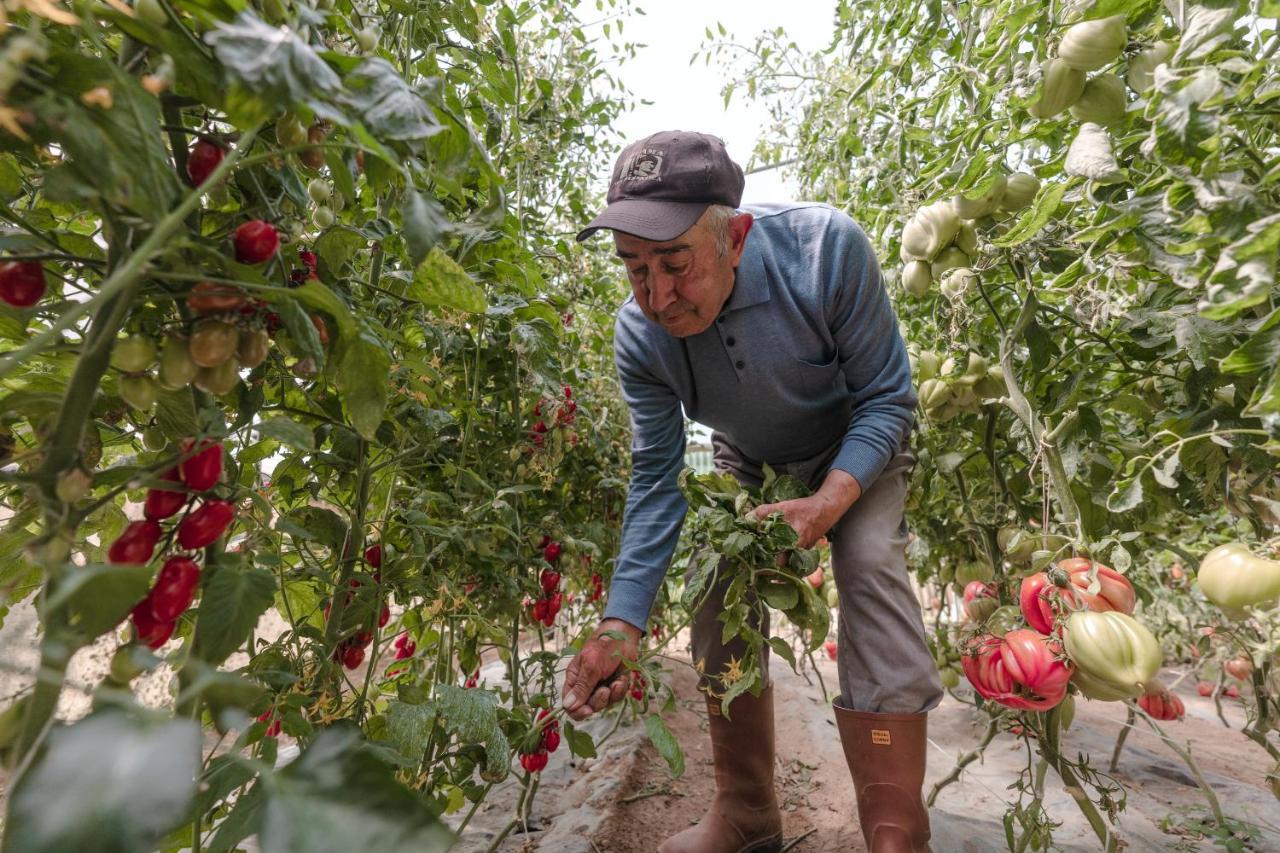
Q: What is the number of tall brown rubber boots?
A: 2